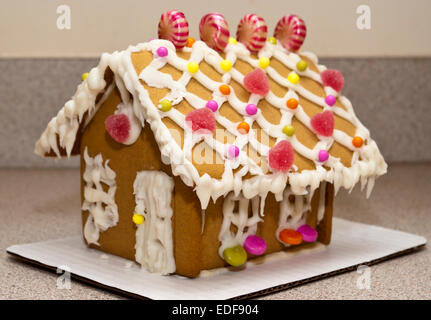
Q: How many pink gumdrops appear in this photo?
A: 6